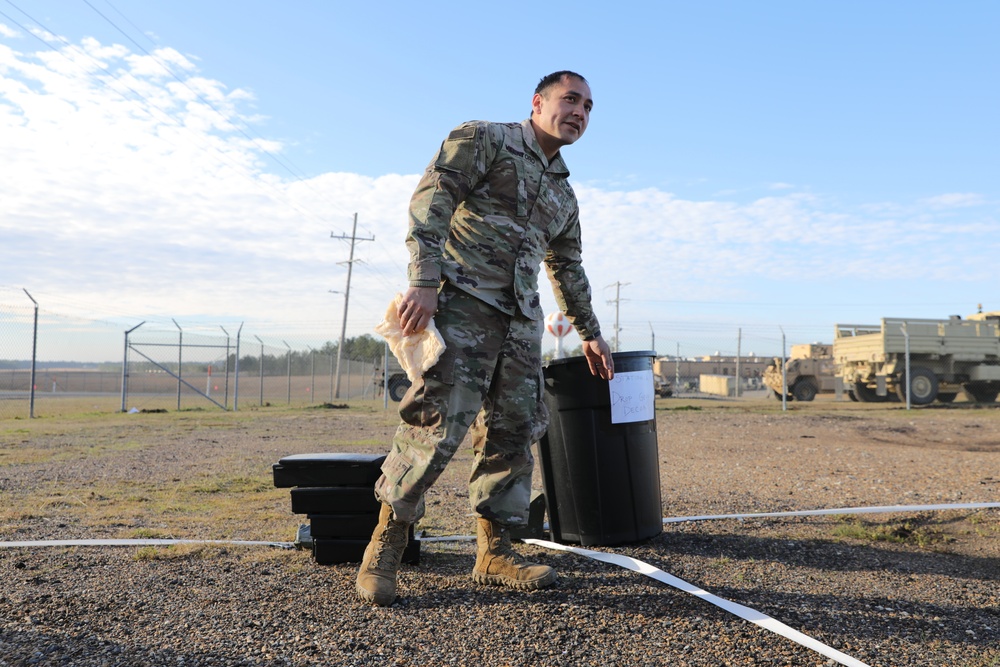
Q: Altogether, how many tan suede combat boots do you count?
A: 2